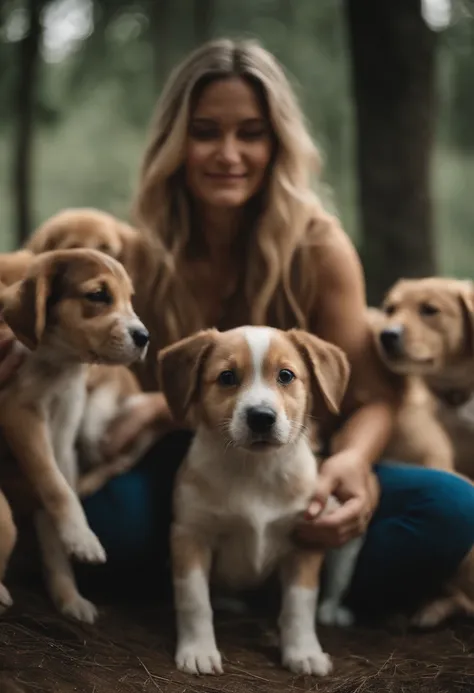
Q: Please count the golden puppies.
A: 4